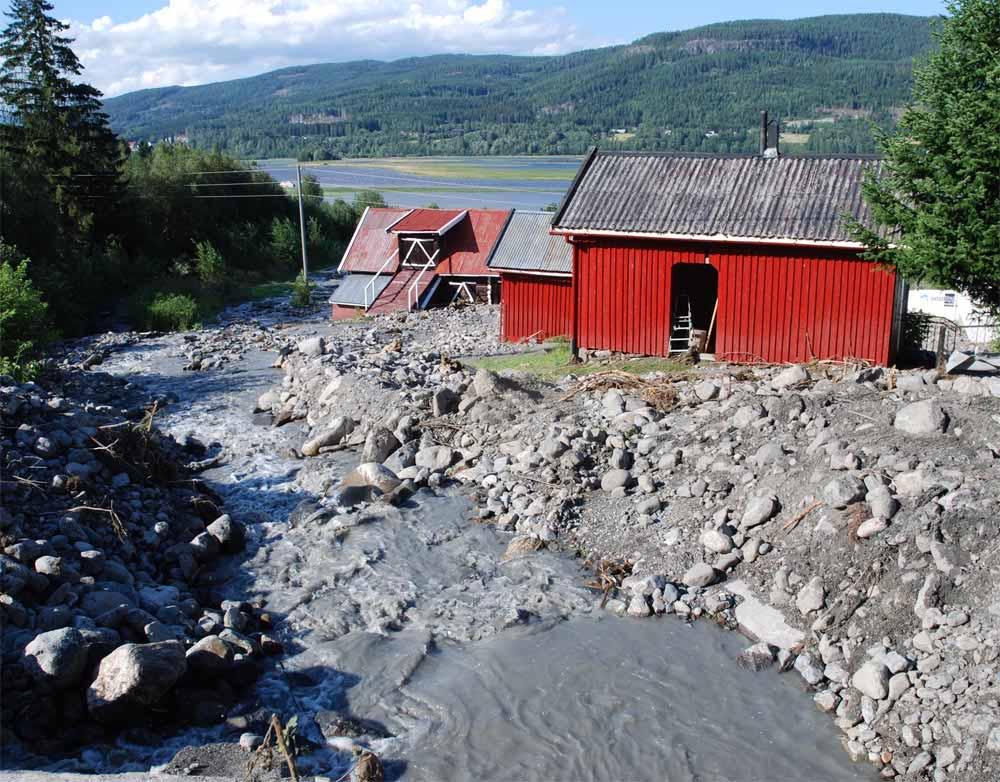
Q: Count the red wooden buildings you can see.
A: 3